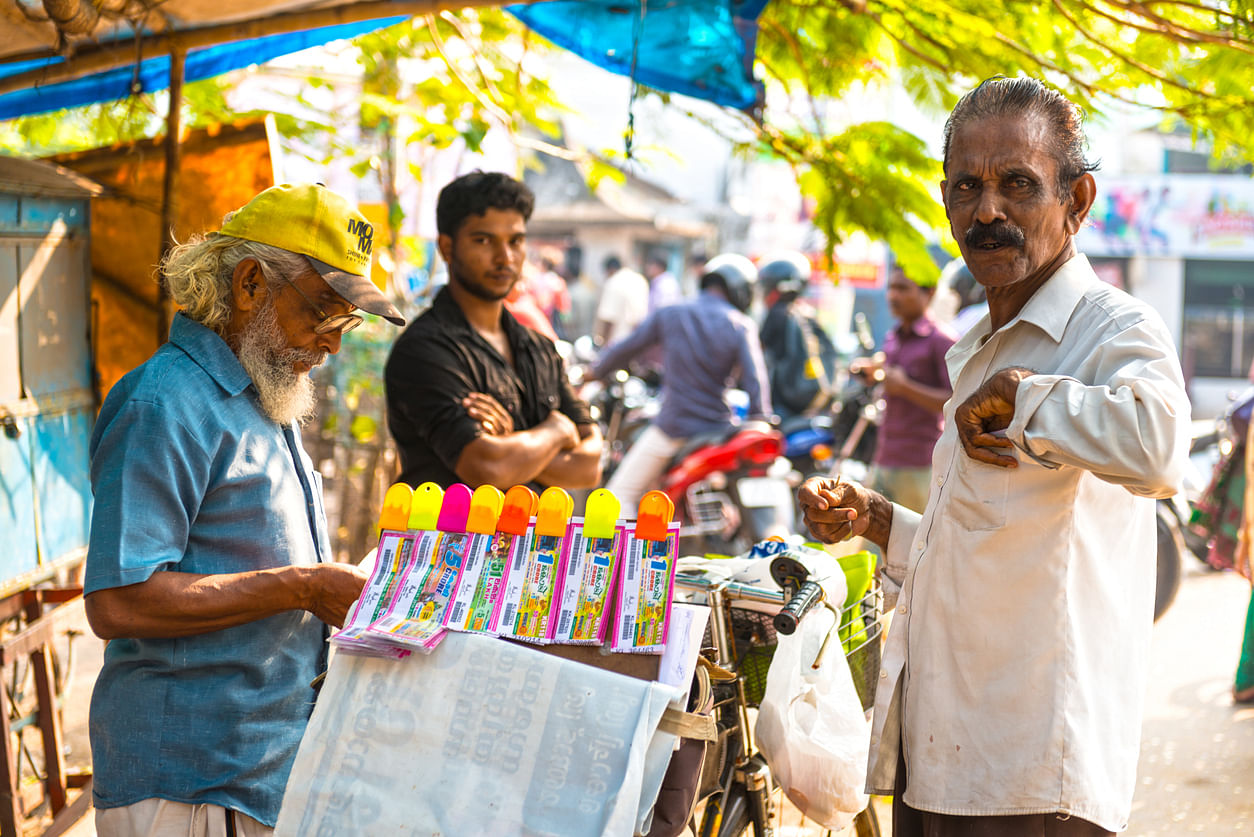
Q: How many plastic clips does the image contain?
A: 8